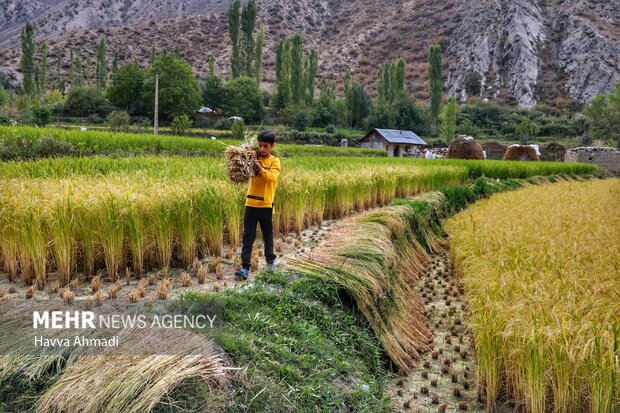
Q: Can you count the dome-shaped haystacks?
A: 2